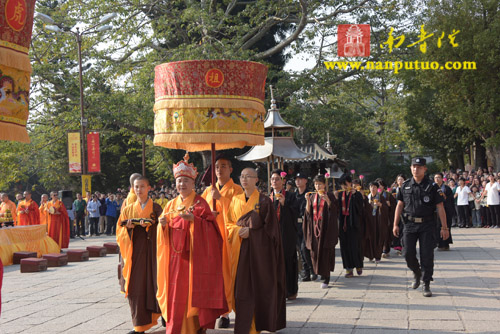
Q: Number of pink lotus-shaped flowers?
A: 7